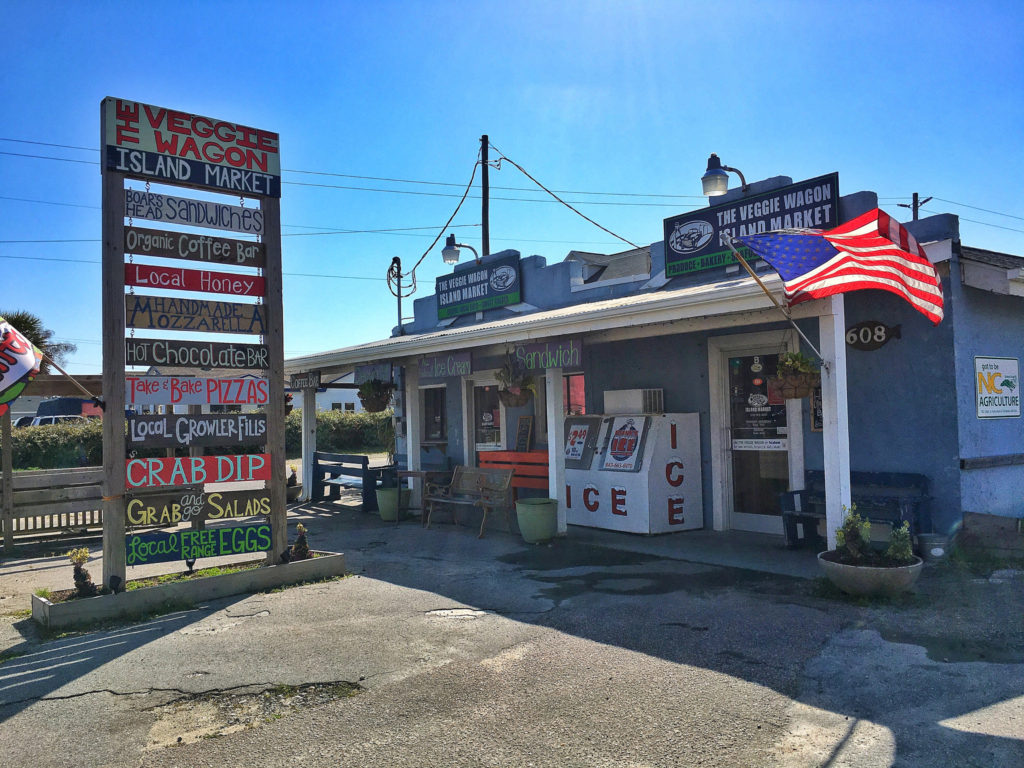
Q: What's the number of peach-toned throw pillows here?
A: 0